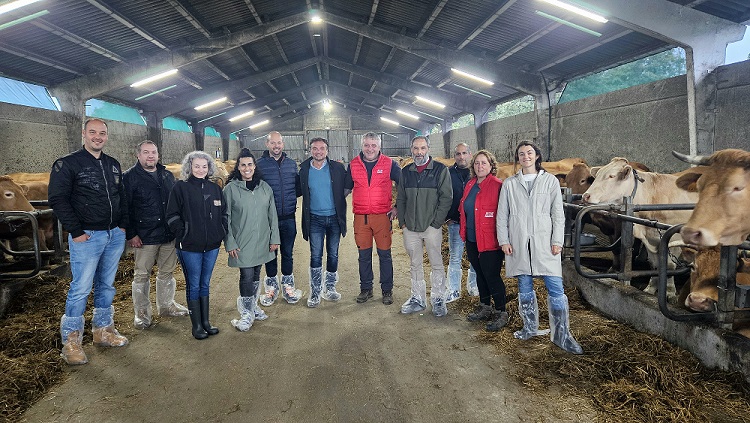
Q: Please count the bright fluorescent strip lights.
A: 10